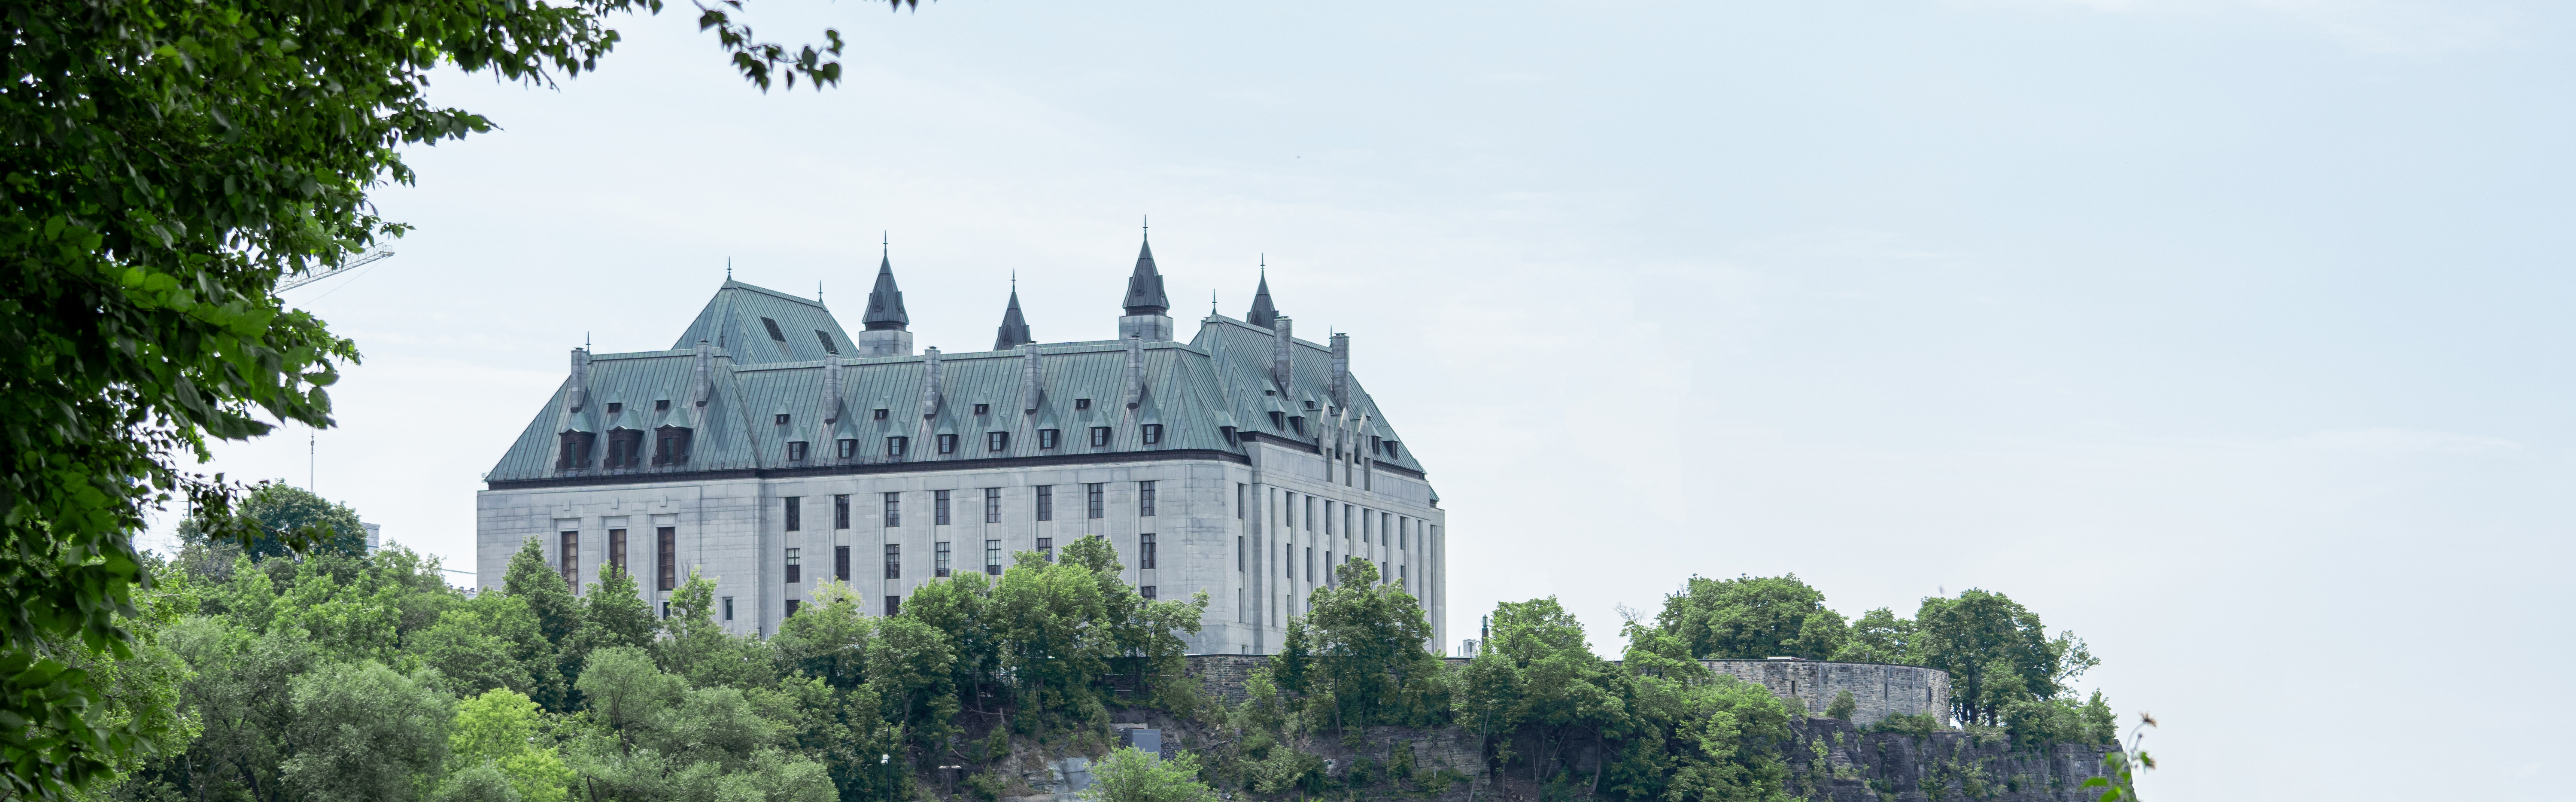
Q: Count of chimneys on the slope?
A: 8